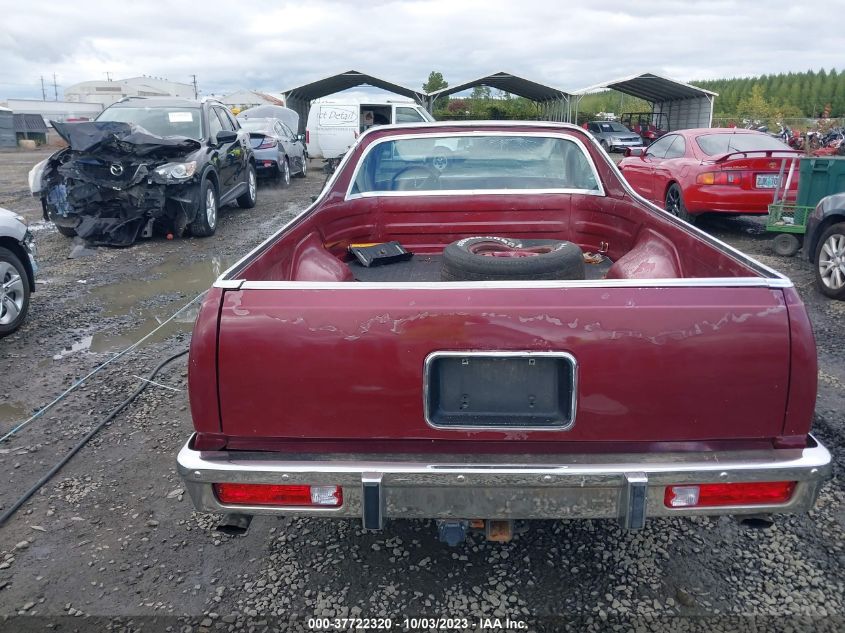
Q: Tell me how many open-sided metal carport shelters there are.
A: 3